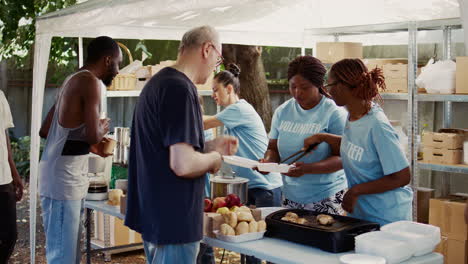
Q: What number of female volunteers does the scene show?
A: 3